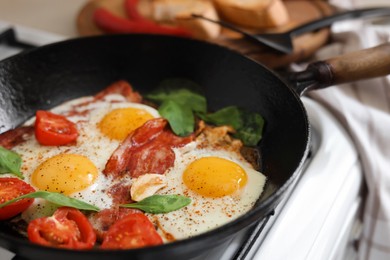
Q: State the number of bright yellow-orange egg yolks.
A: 3